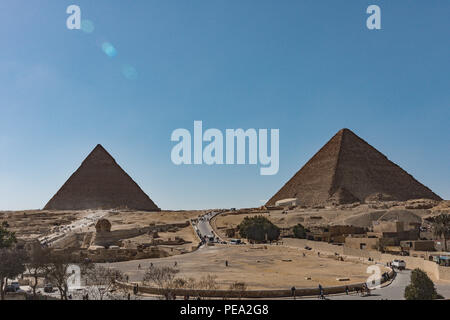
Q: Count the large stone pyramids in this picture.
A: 2